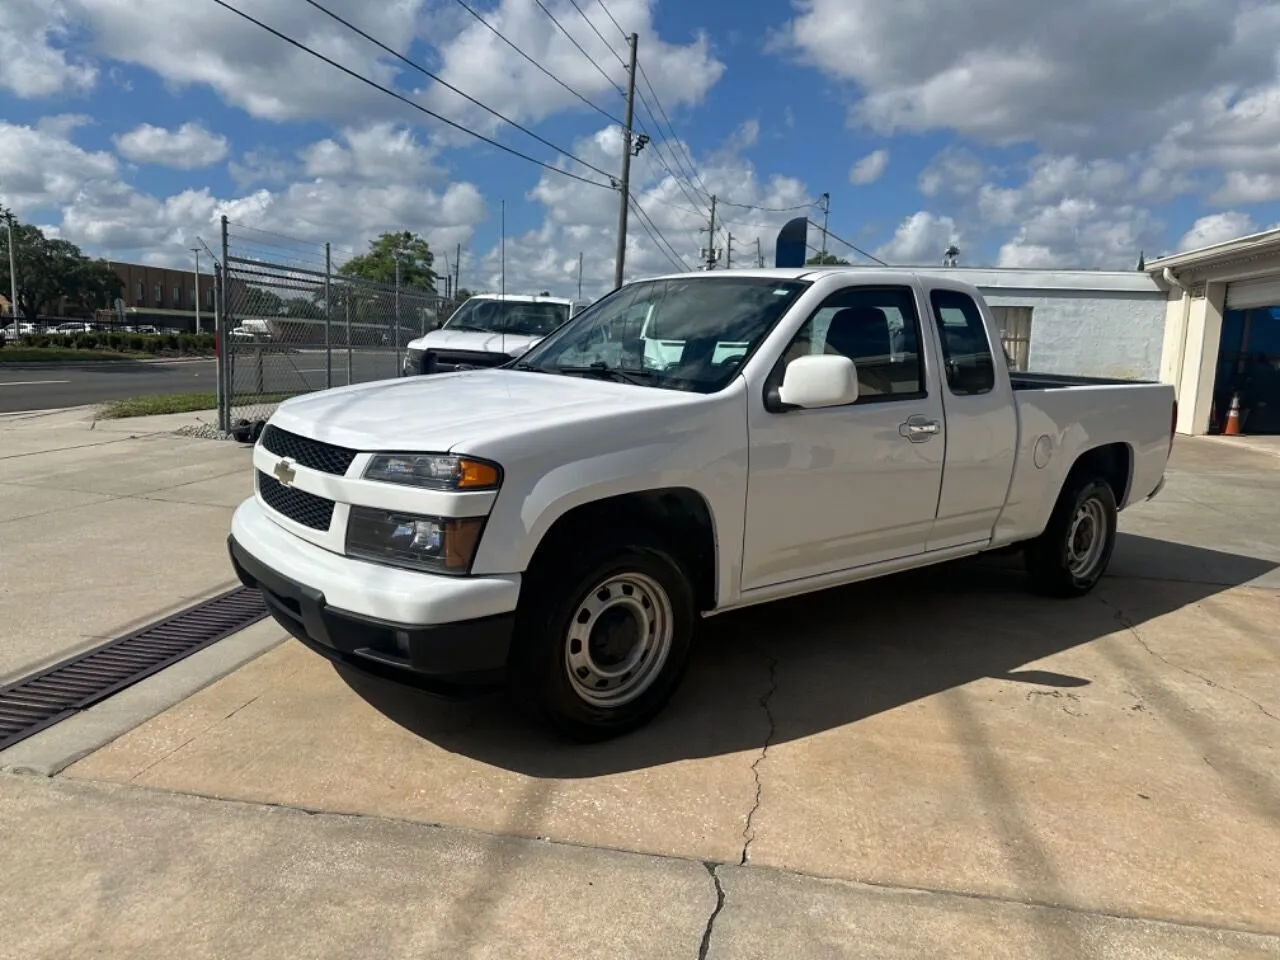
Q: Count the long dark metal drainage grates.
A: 1